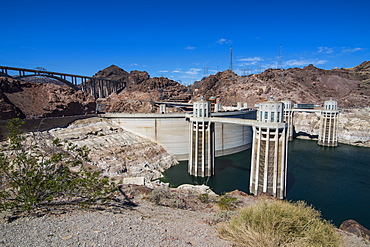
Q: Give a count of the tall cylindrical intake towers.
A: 4